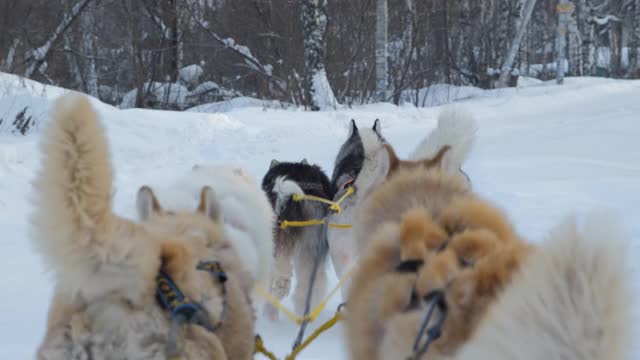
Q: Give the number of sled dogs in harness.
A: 6